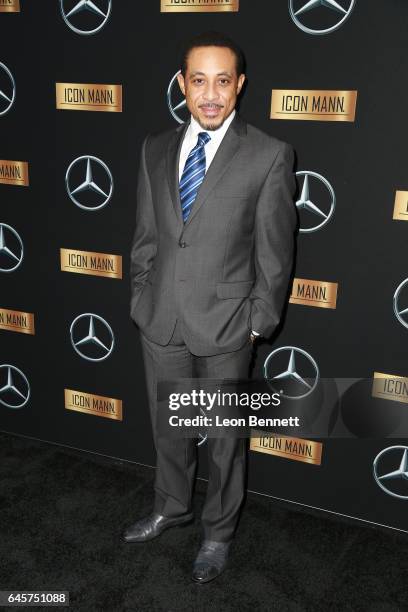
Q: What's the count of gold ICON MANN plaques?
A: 12